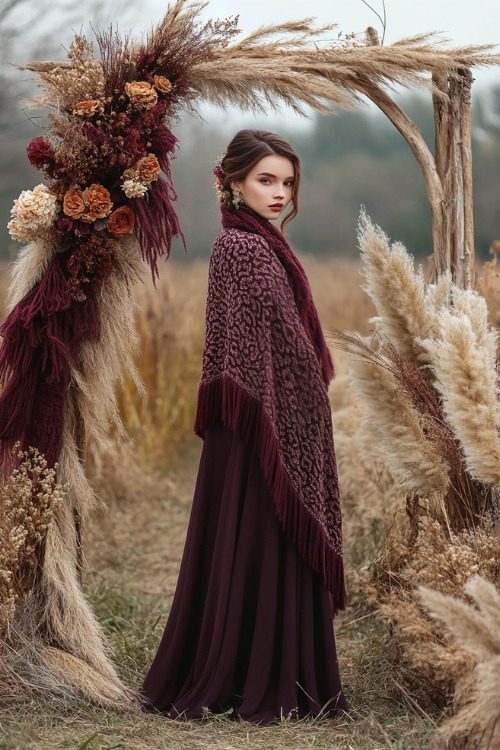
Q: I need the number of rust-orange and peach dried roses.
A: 7